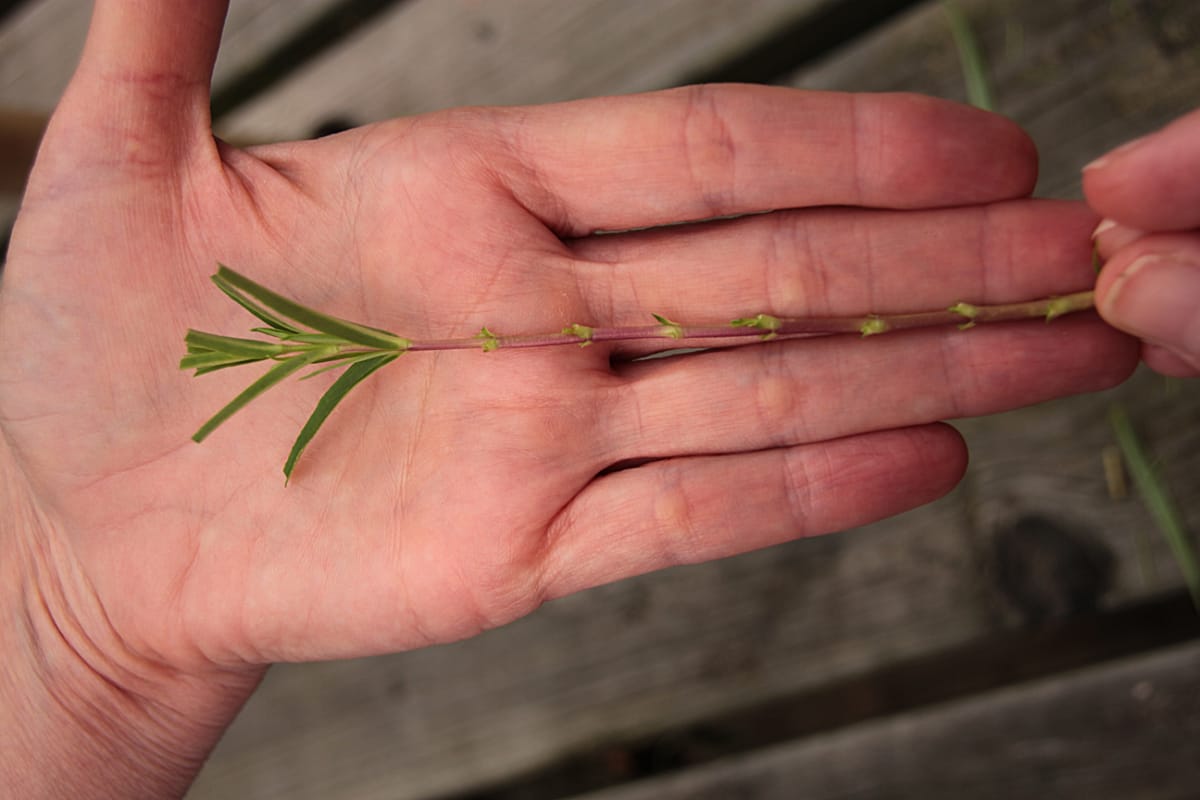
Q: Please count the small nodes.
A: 7